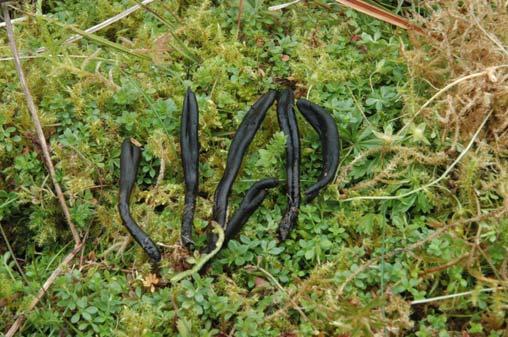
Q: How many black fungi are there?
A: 6